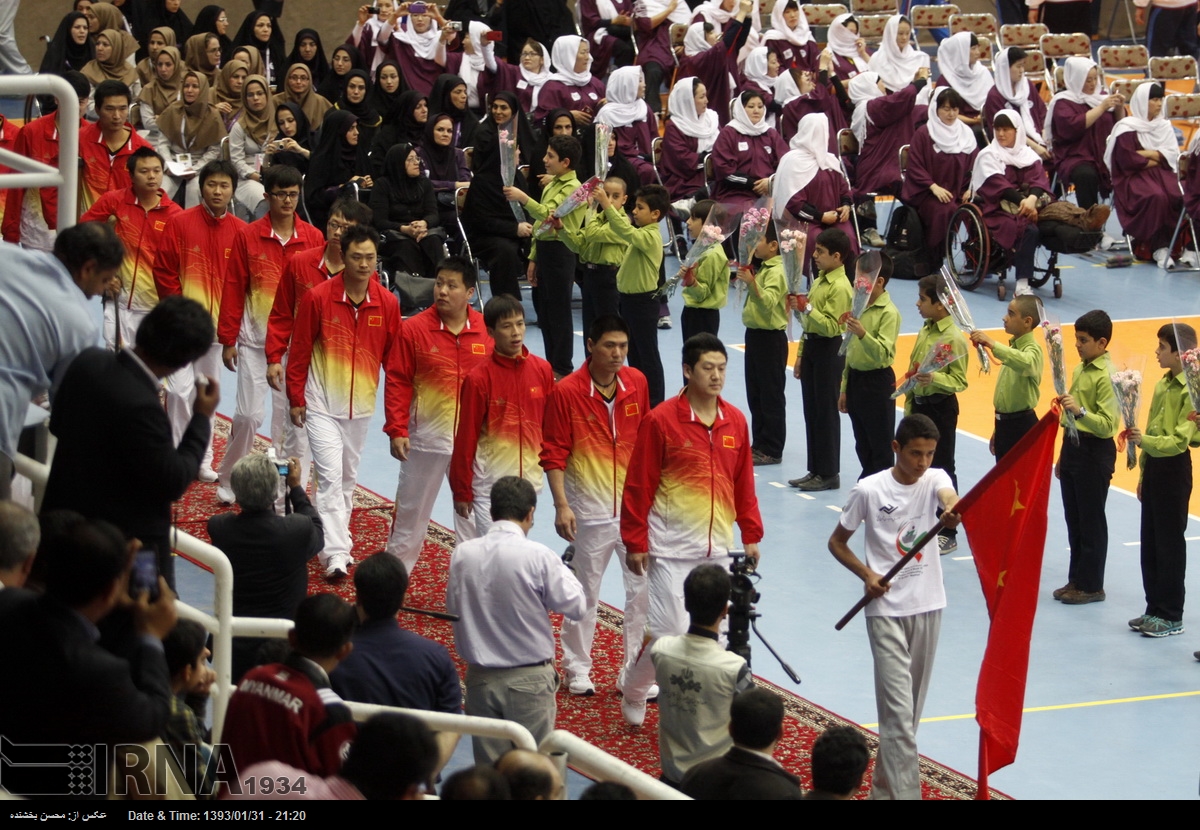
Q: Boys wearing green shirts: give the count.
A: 11